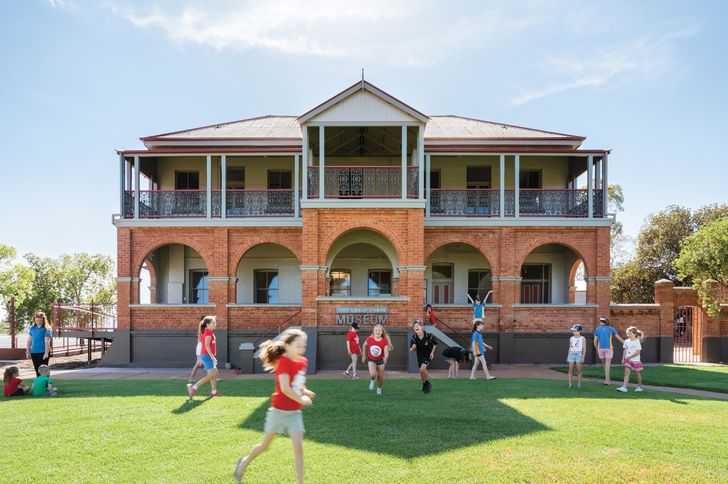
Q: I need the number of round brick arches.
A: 5